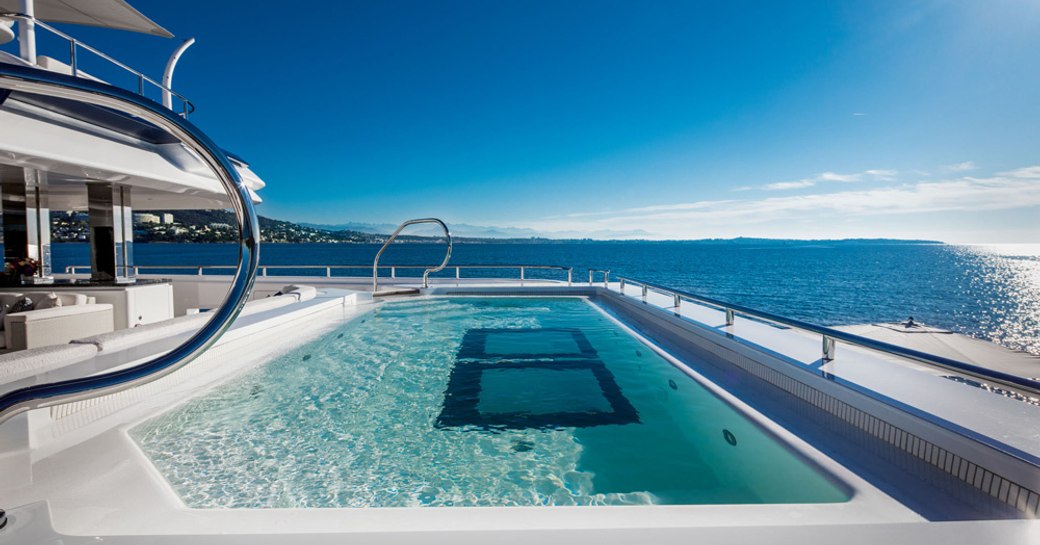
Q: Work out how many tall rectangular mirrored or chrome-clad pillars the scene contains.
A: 2